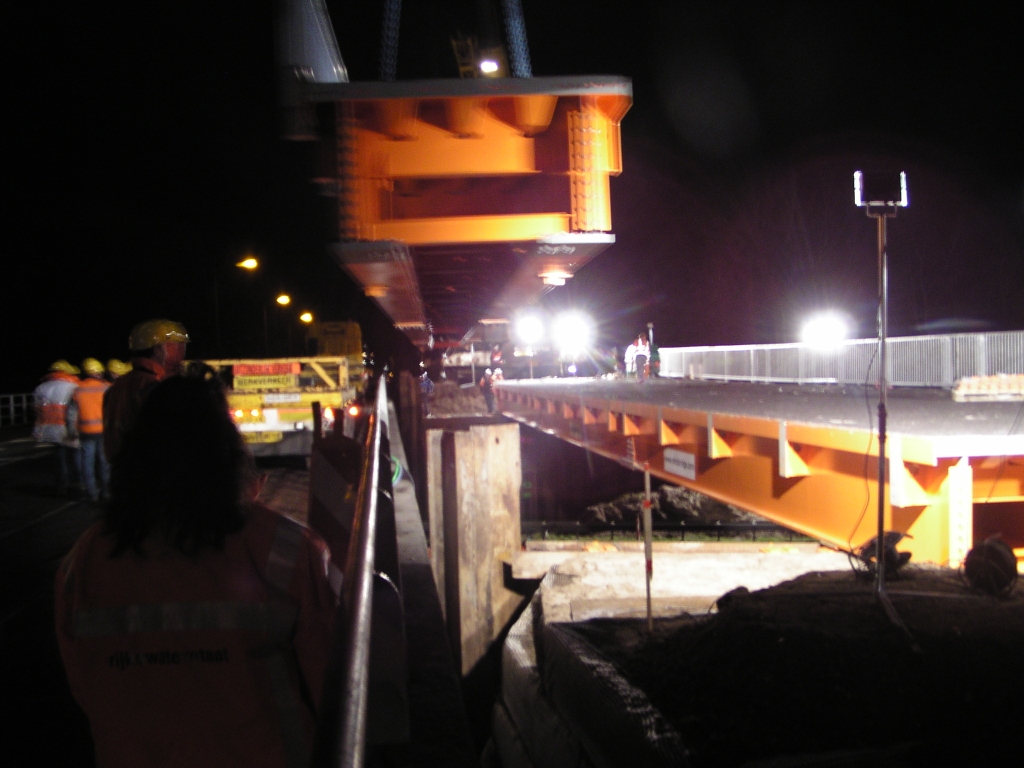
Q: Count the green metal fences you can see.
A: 0